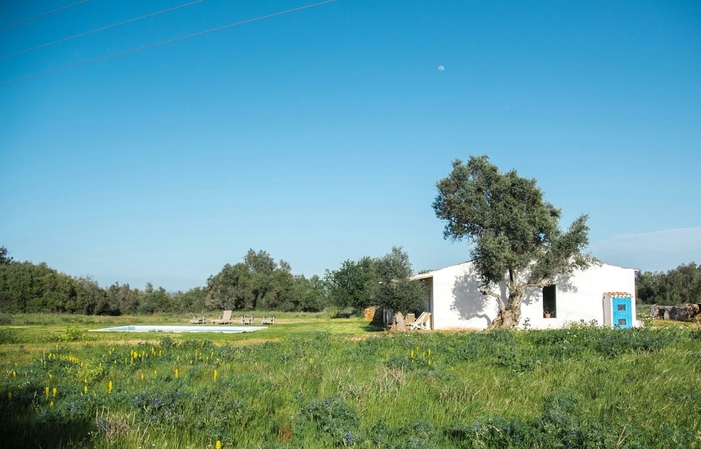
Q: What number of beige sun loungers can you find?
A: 4